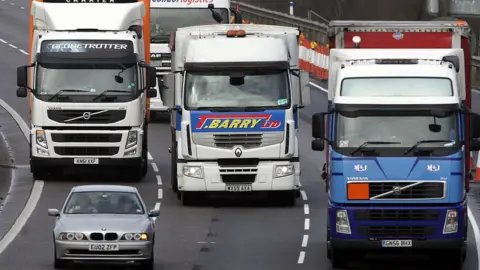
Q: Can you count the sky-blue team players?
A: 0